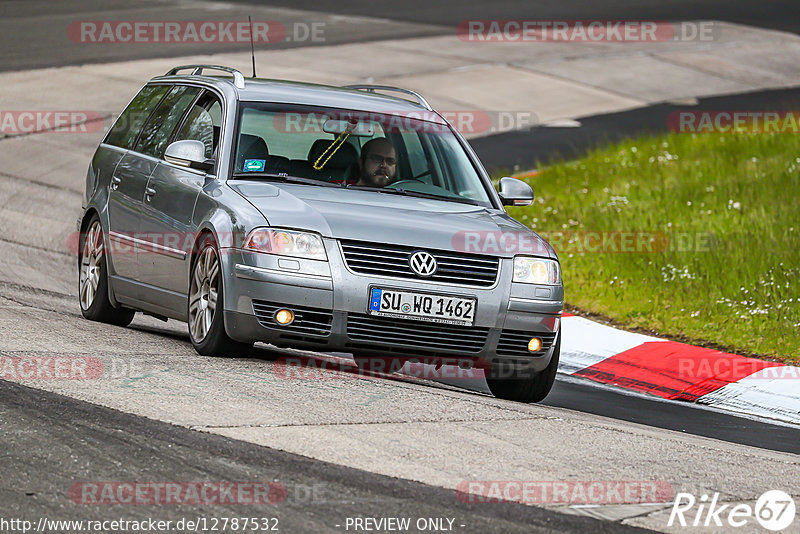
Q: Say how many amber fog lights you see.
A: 2